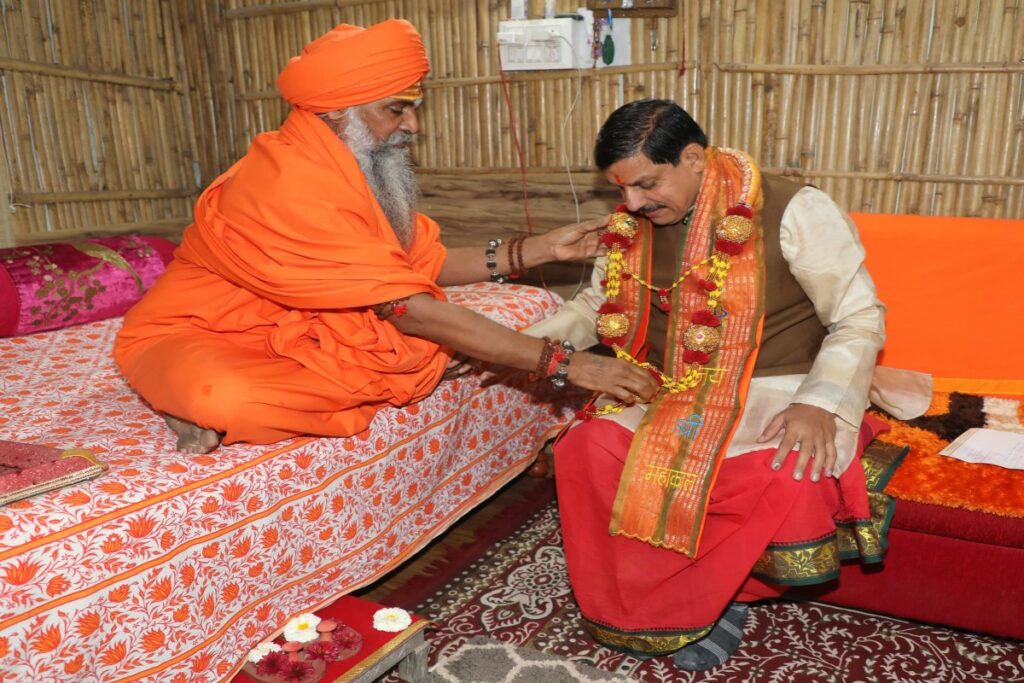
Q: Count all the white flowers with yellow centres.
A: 2